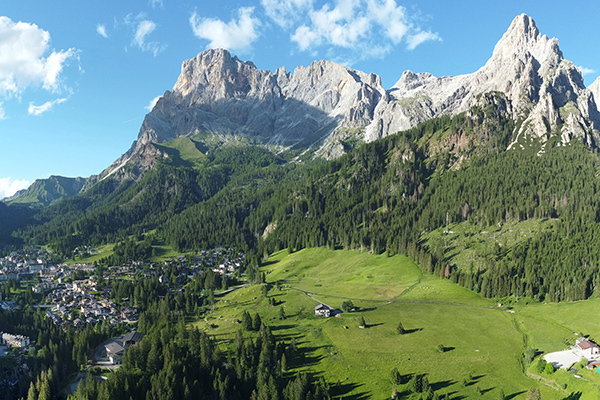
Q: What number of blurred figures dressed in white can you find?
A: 0